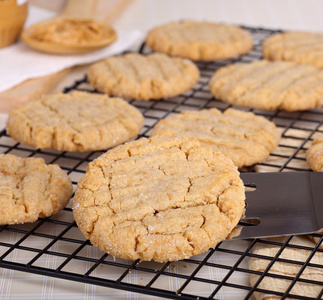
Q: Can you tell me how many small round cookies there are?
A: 9